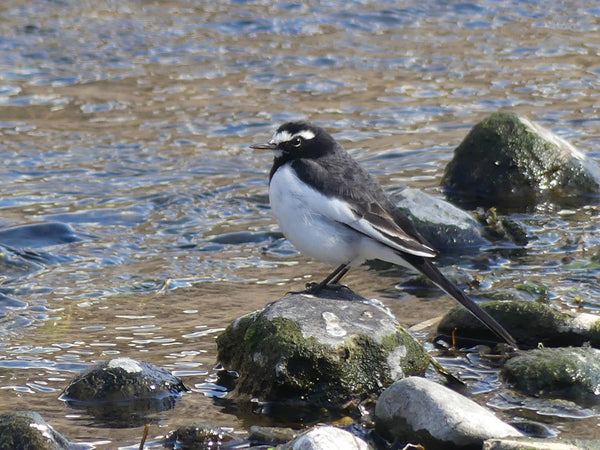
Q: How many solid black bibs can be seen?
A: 1